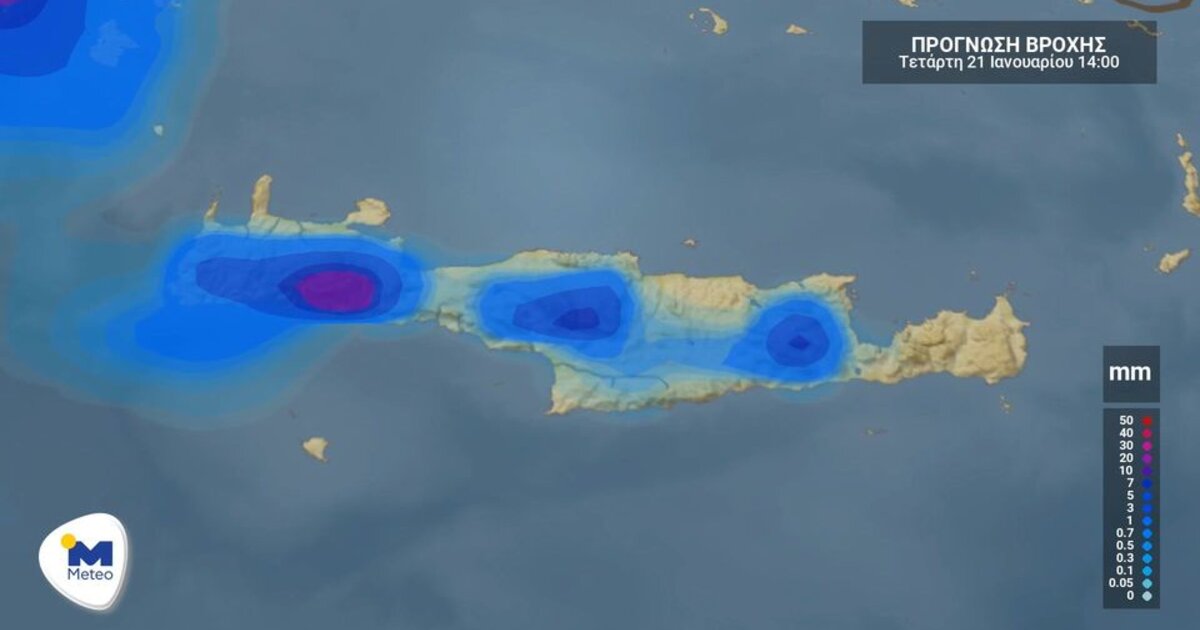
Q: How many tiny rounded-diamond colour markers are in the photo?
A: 15